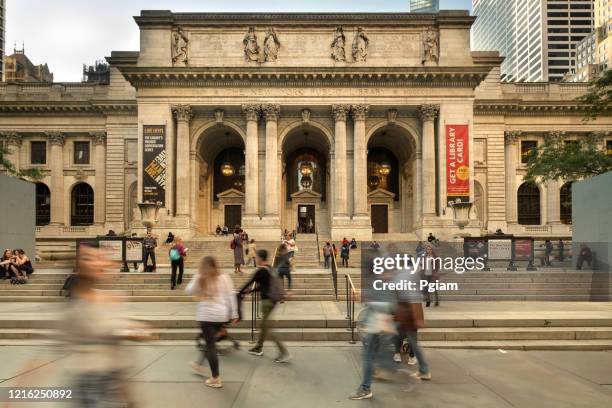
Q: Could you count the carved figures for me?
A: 6